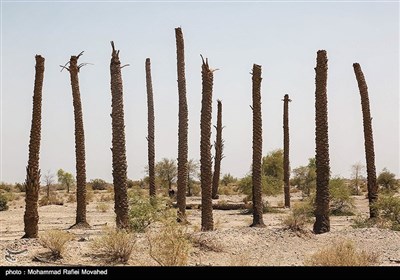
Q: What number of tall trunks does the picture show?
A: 11